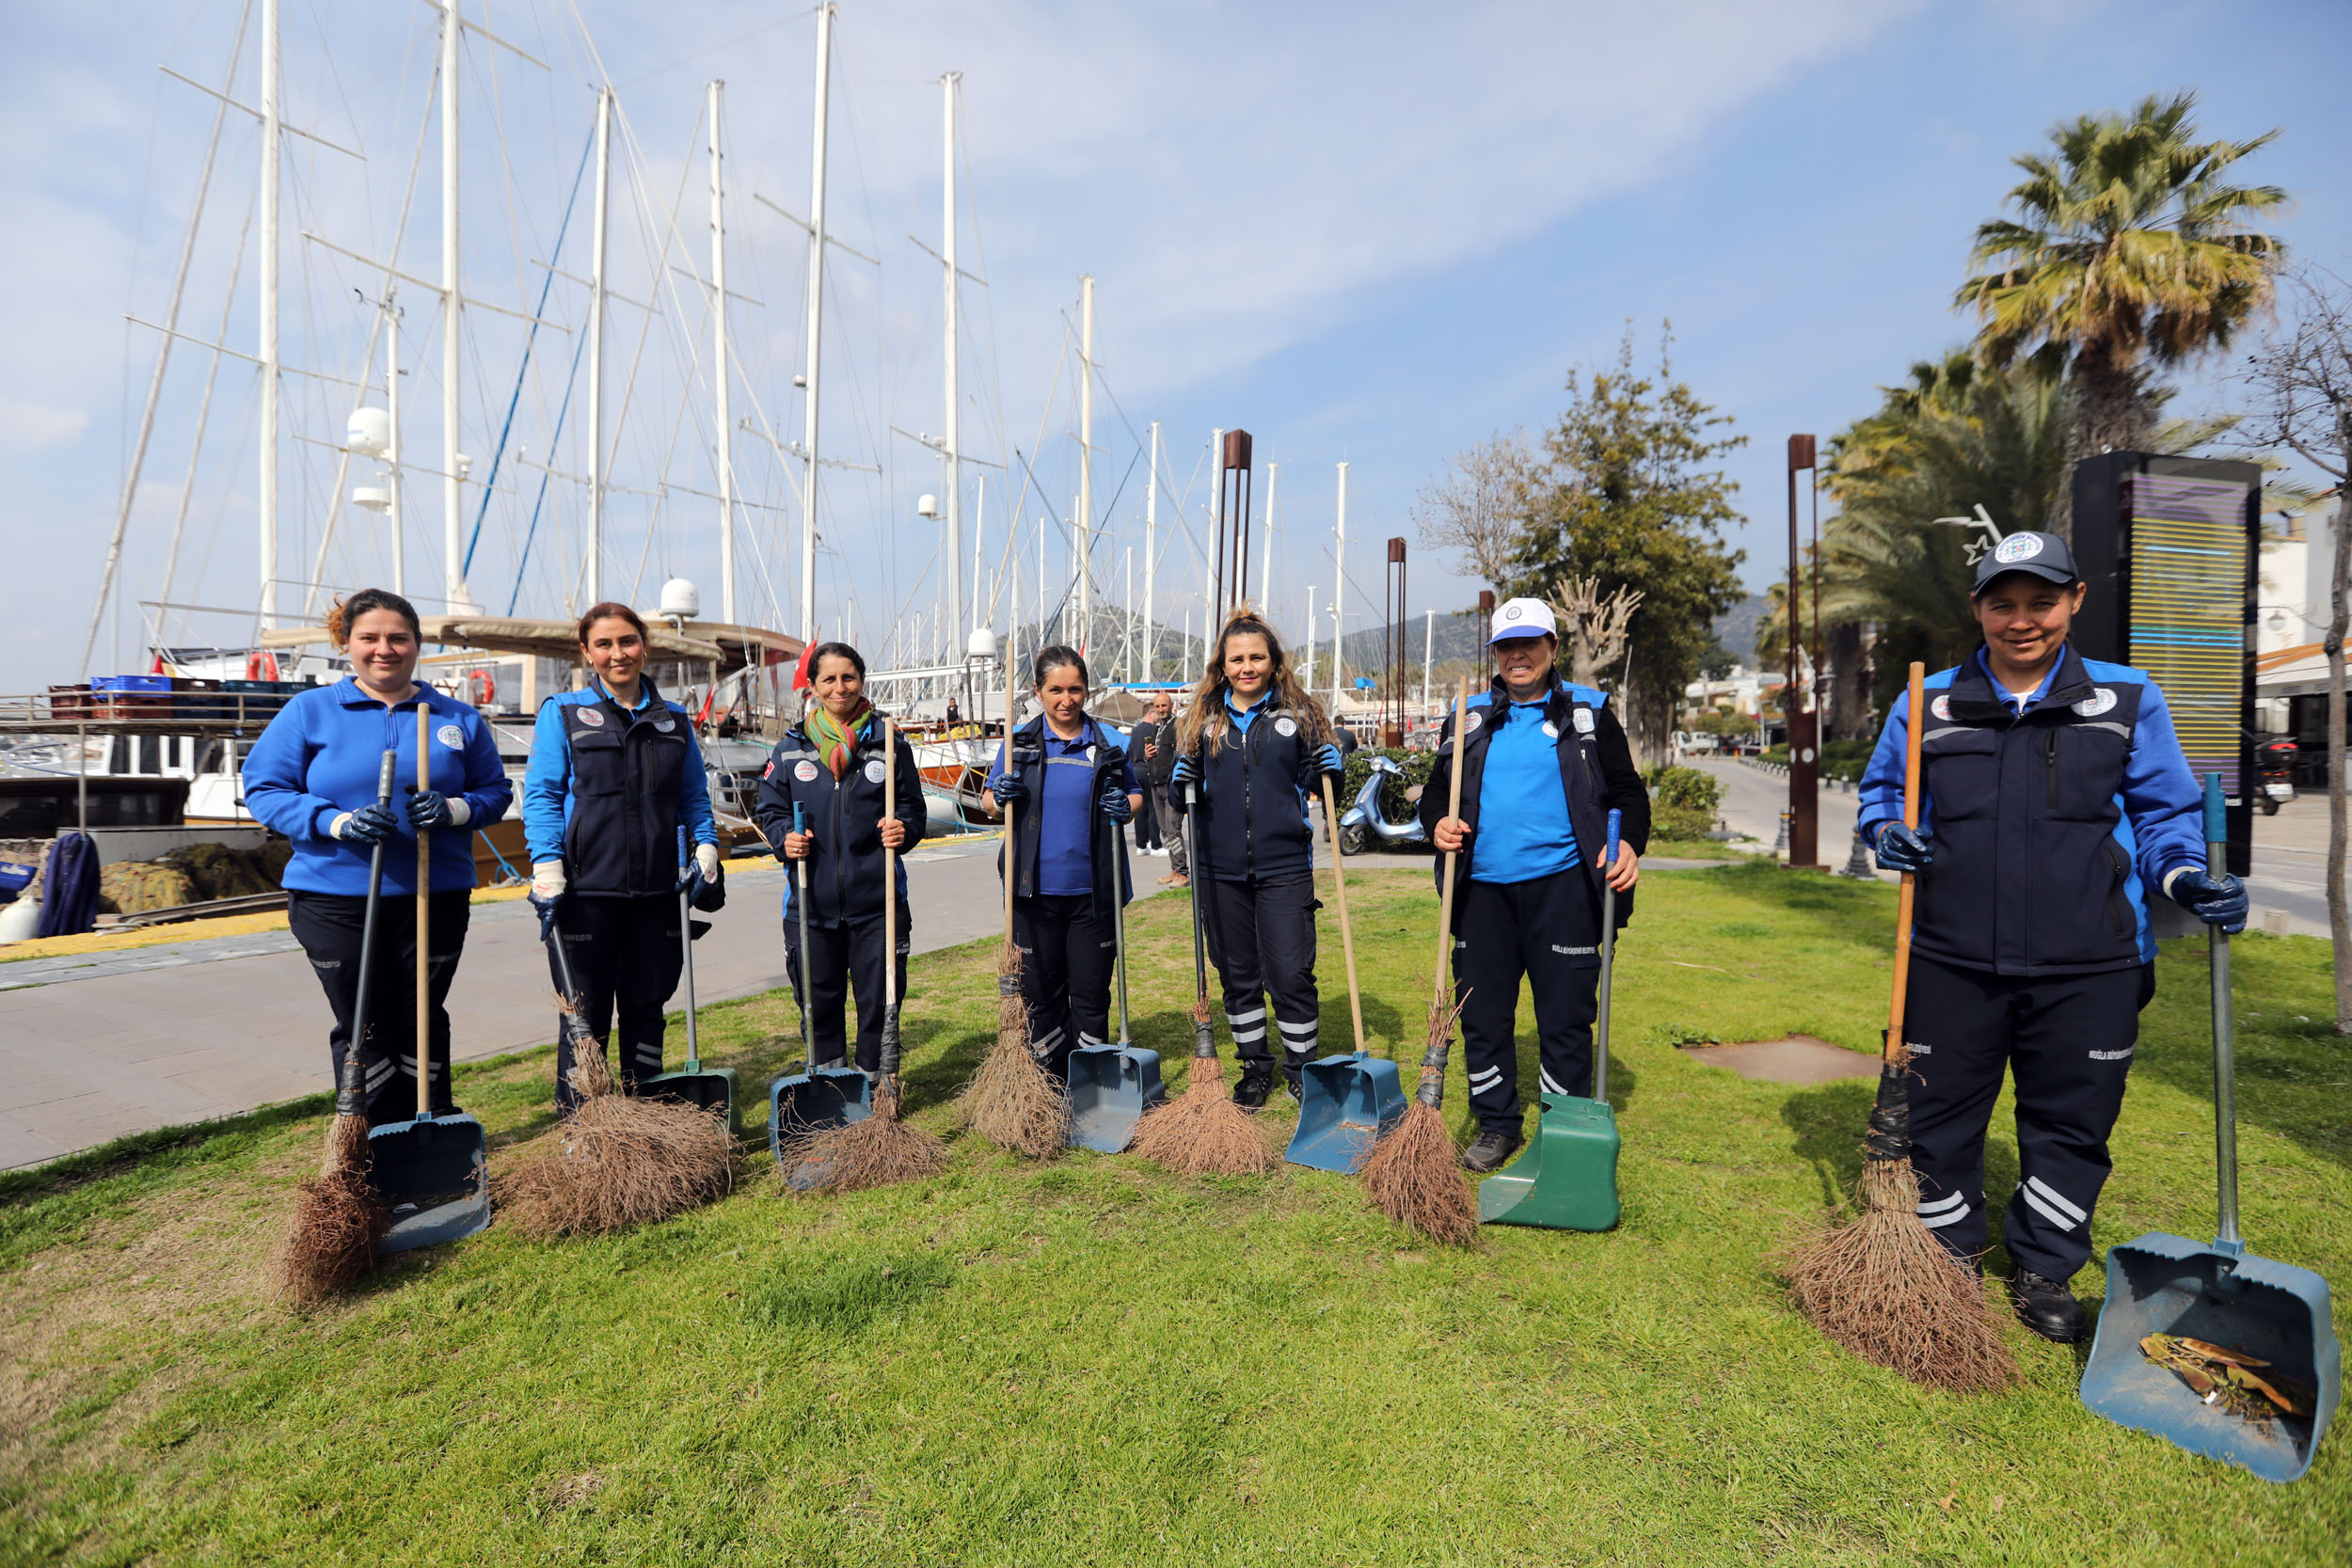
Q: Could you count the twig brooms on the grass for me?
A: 7